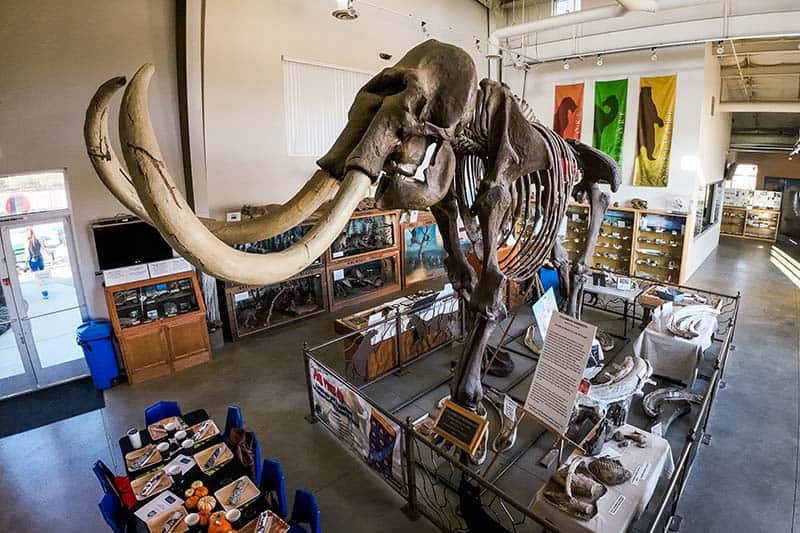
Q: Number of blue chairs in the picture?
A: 7